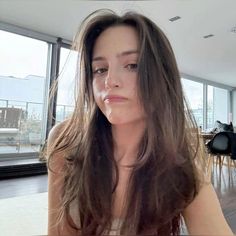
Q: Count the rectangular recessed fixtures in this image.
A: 2